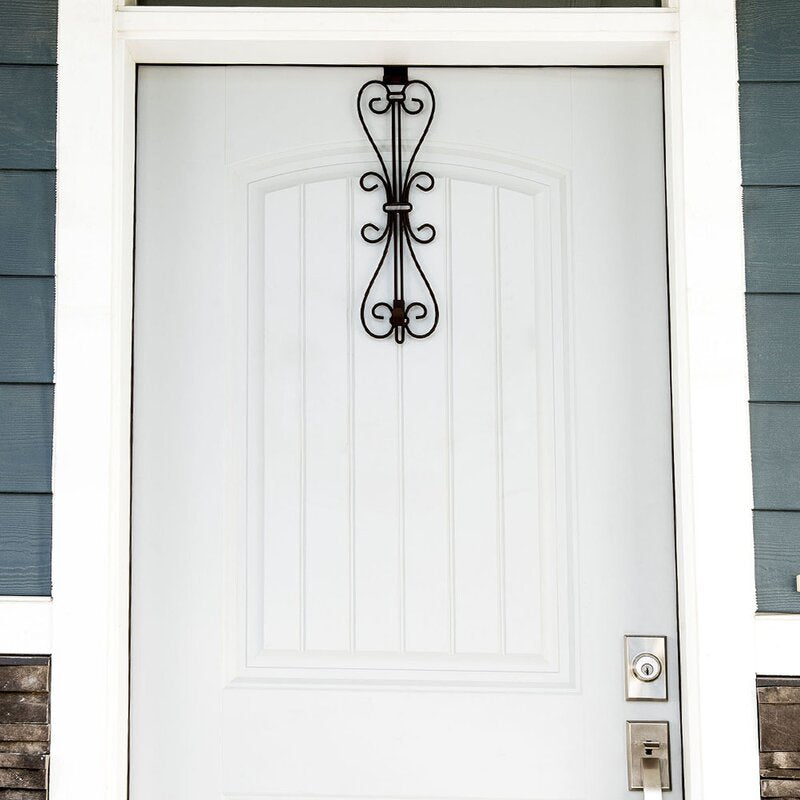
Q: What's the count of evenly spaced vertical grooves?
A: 5